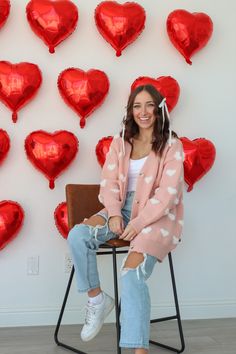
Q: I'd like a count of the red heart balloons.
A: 13